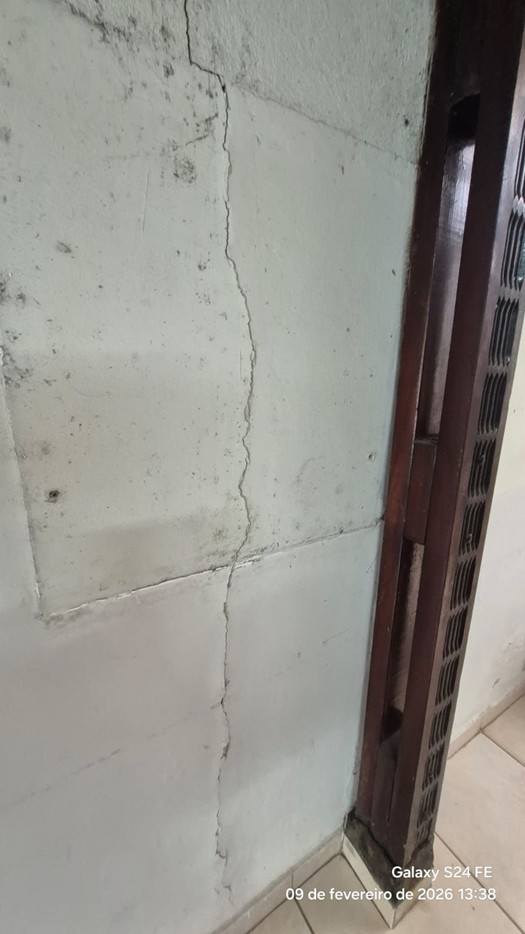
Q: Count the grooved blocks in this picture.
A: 13